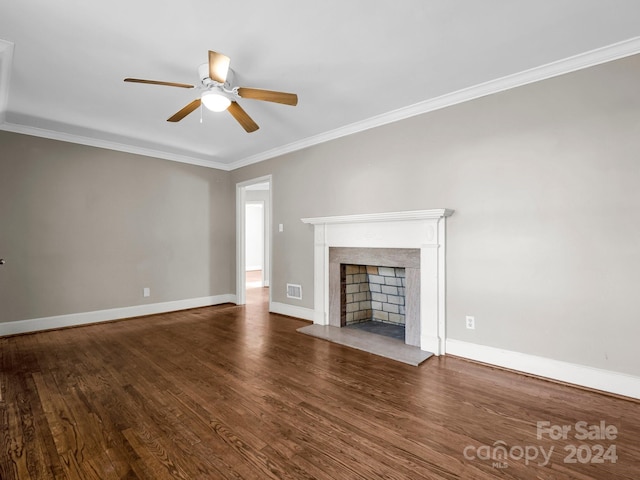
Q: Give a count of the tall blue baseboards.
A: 0